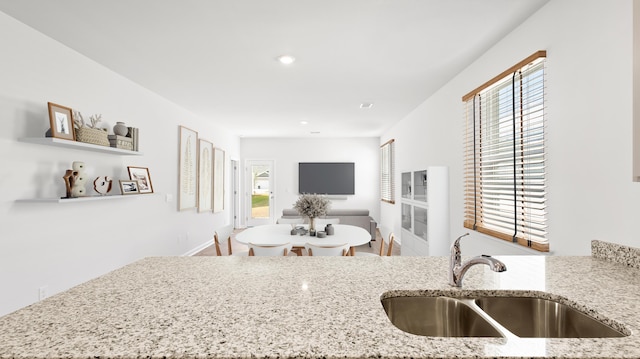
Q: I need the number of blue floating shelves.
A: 0